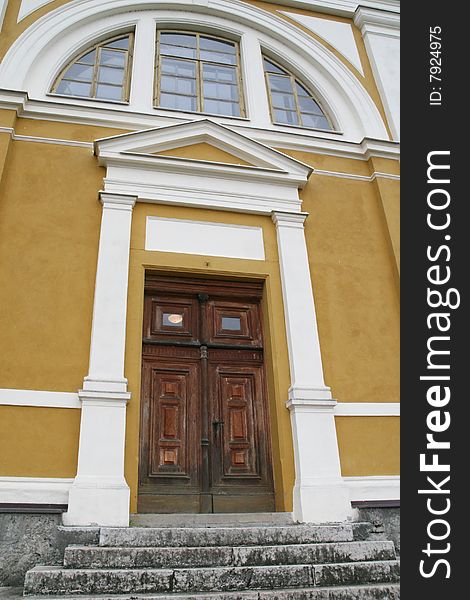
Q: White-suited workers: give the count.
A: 0